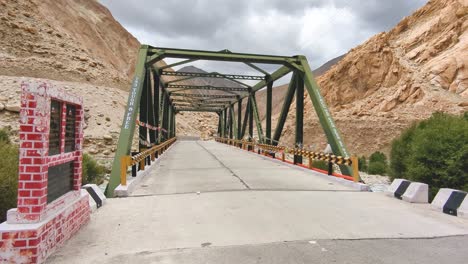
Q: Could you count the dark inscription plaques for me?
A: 3